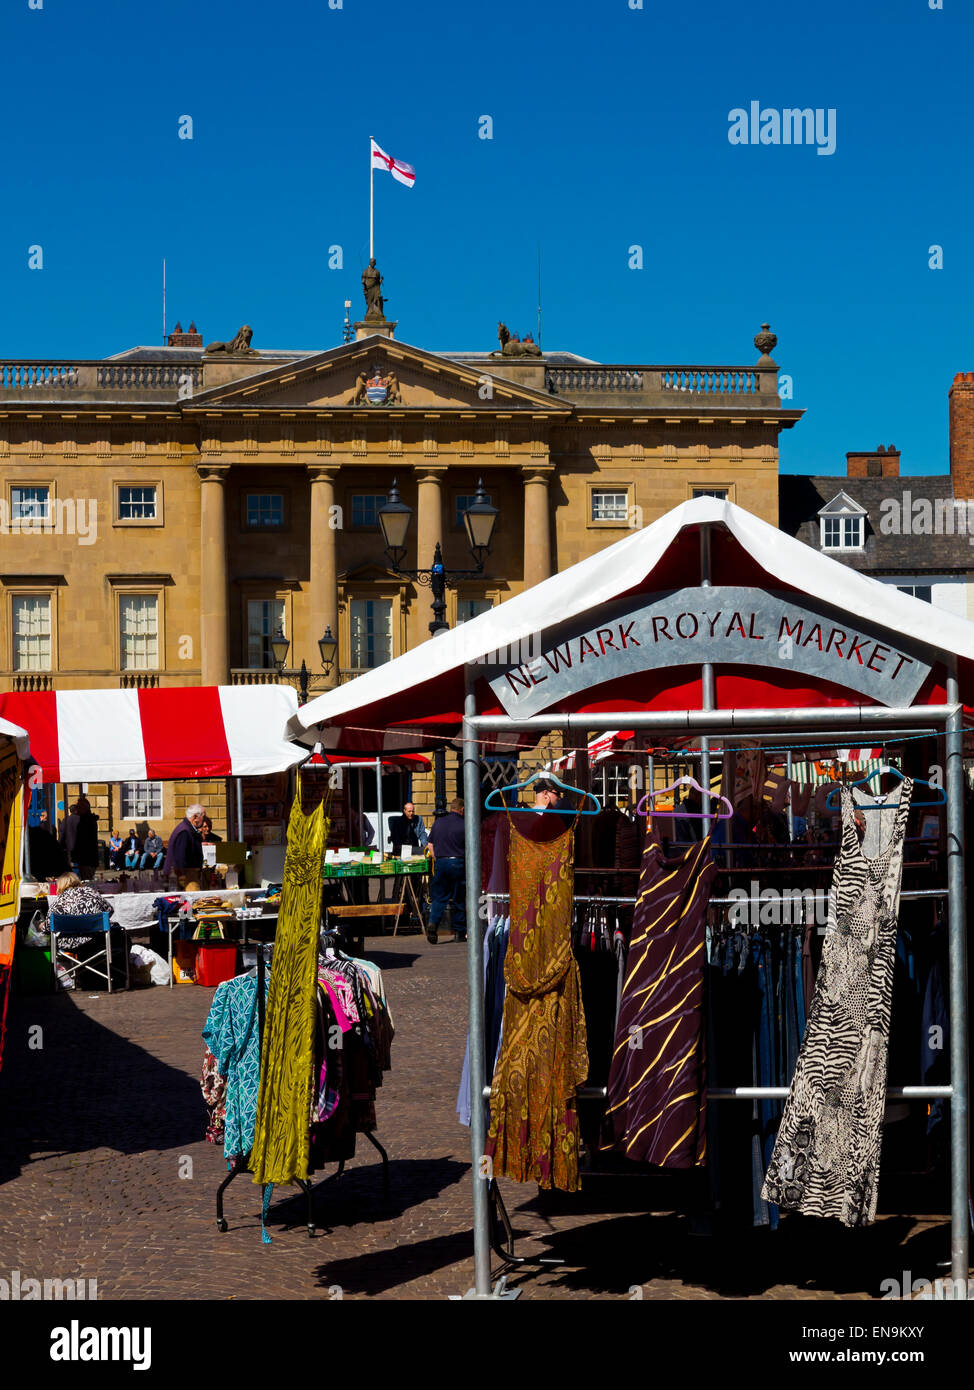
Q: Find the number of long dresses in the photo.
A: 4